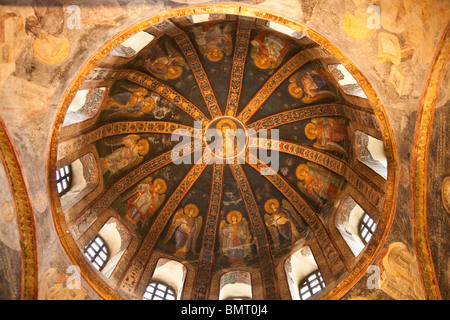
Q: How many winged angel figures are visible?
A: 12